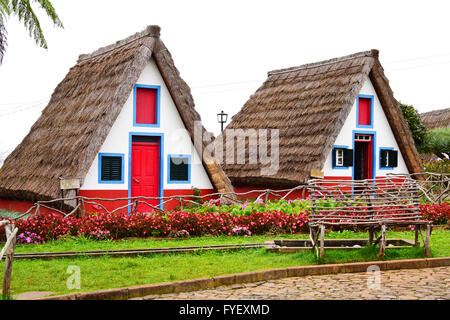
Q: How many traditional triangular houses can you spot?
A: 2